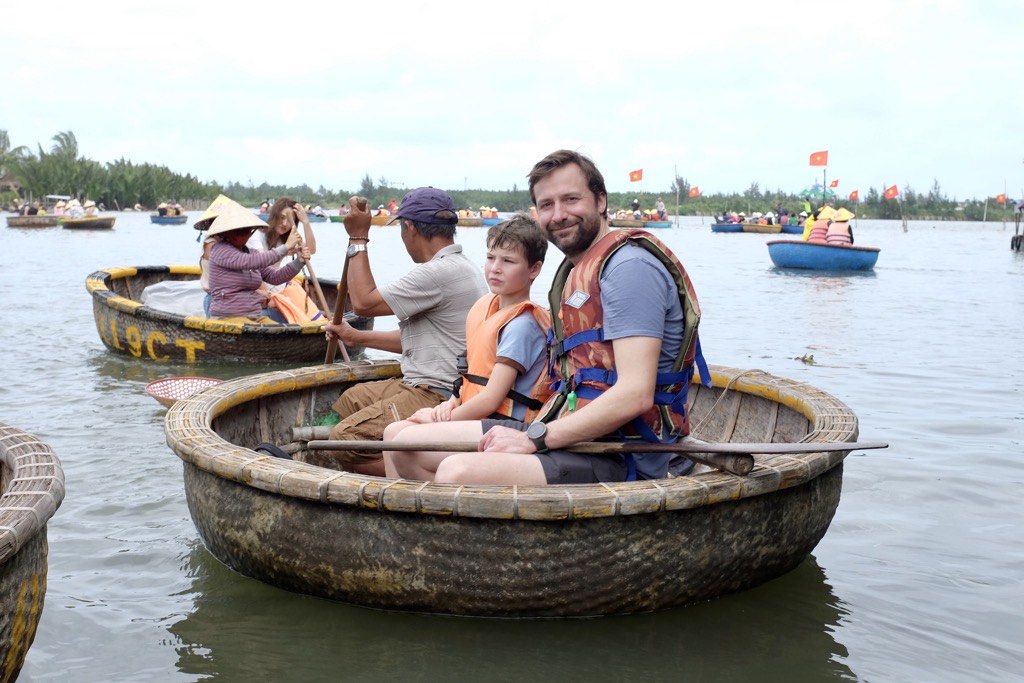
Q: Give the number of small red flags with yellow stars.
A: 7